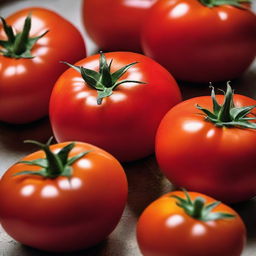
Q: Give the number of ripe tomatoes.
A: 7